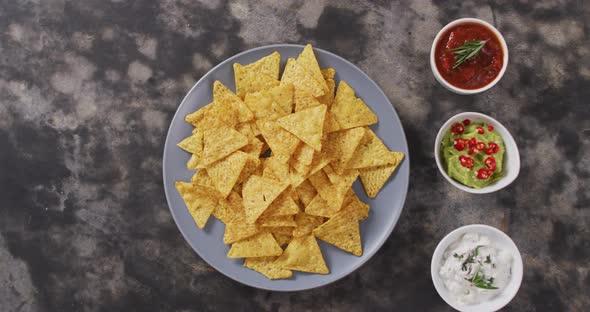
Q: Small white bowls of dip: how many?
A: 3